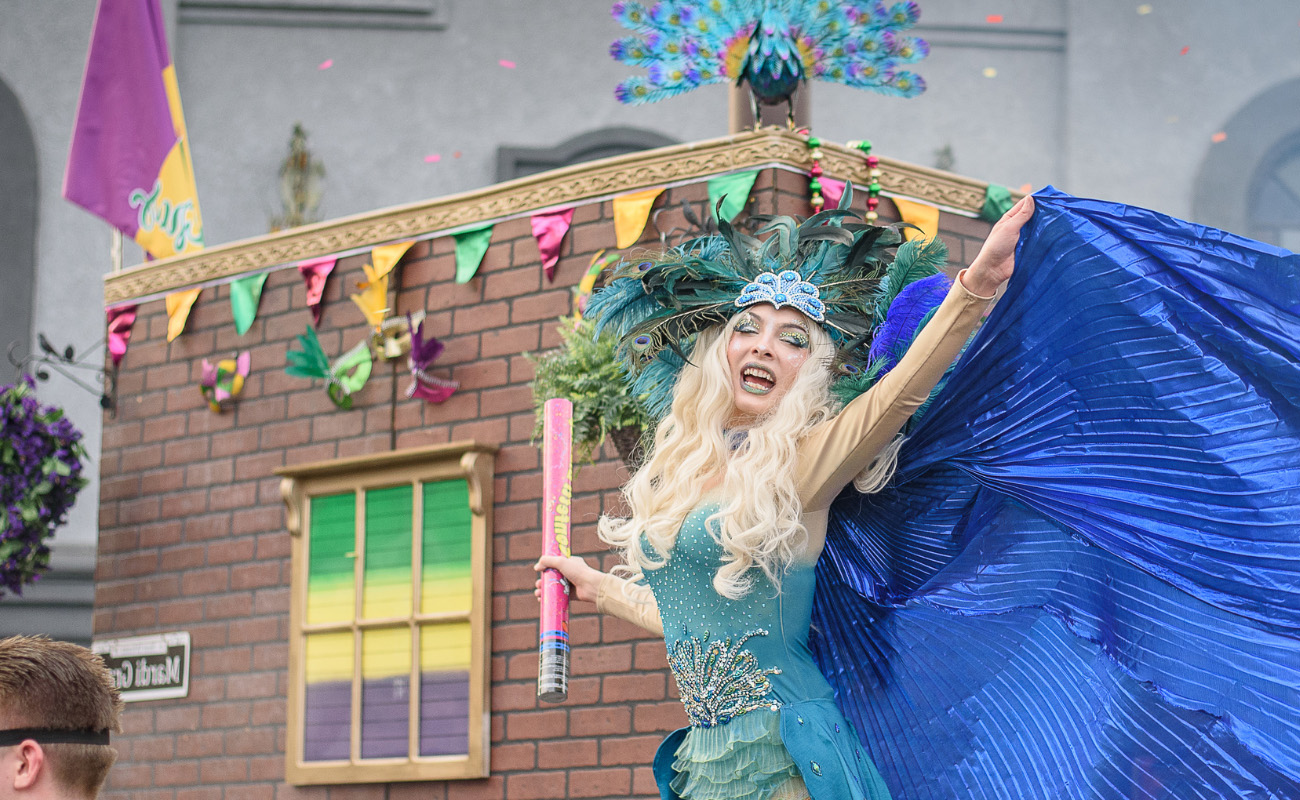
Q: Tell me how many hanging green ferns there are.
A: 1